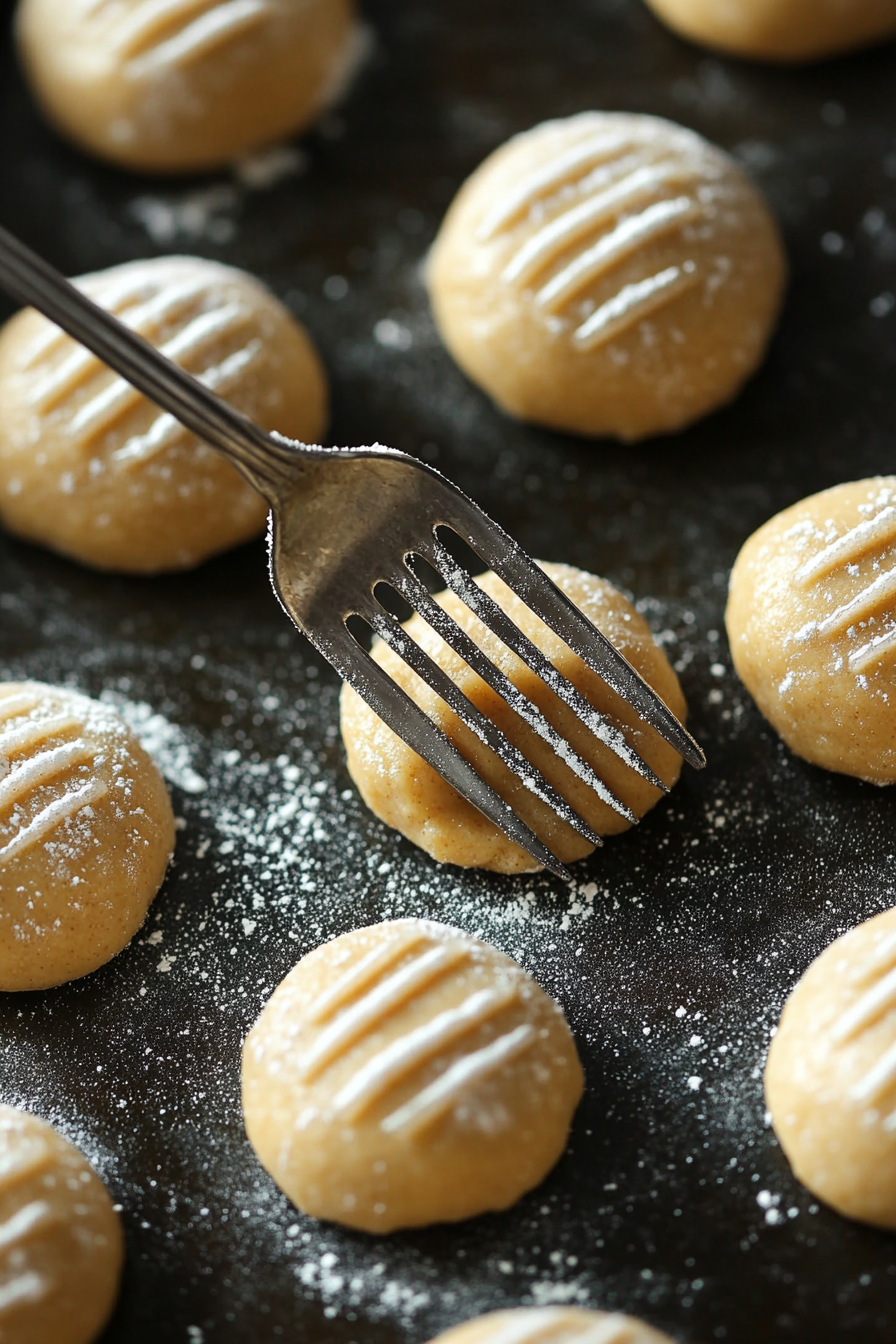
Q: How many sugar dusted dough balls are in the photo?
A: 11